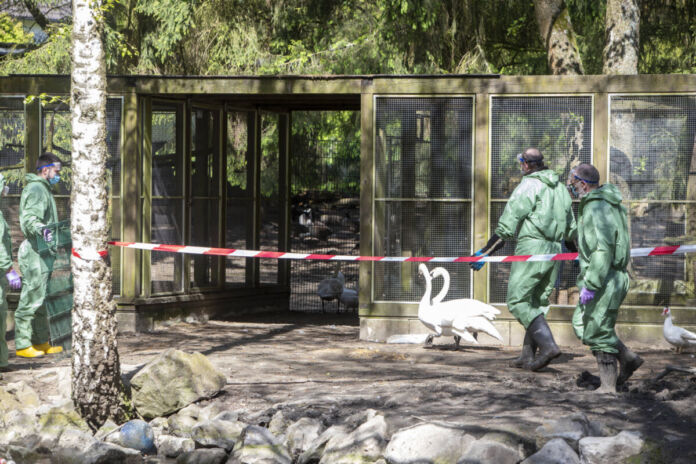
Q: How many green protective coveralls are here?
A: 4